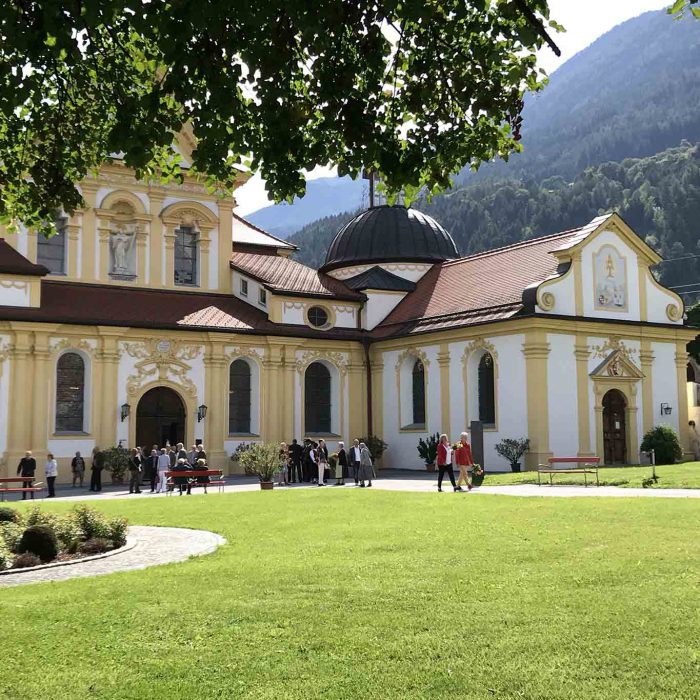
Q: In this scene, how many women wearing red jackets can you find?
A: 2